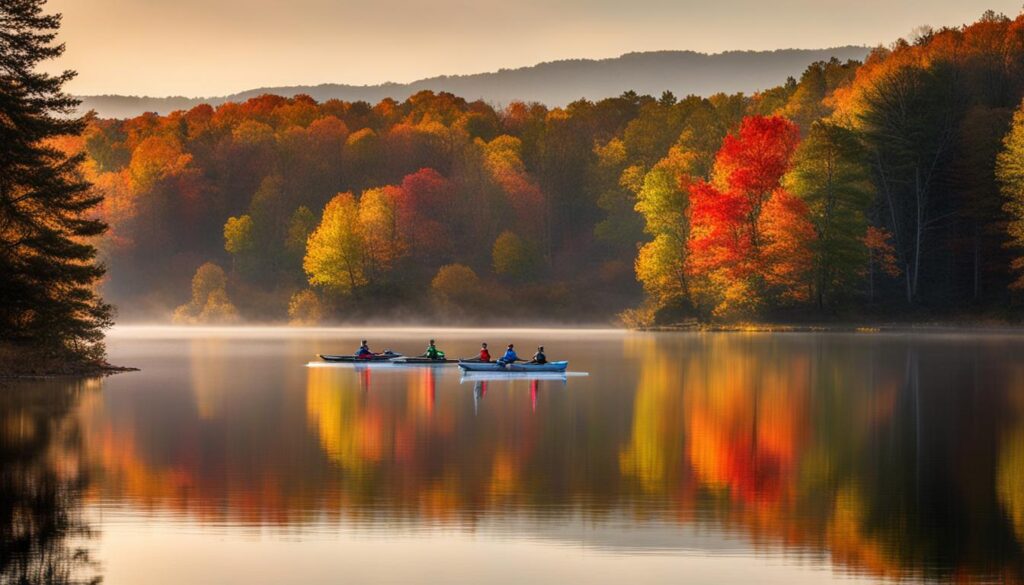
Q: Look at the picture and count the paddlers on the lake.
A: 5